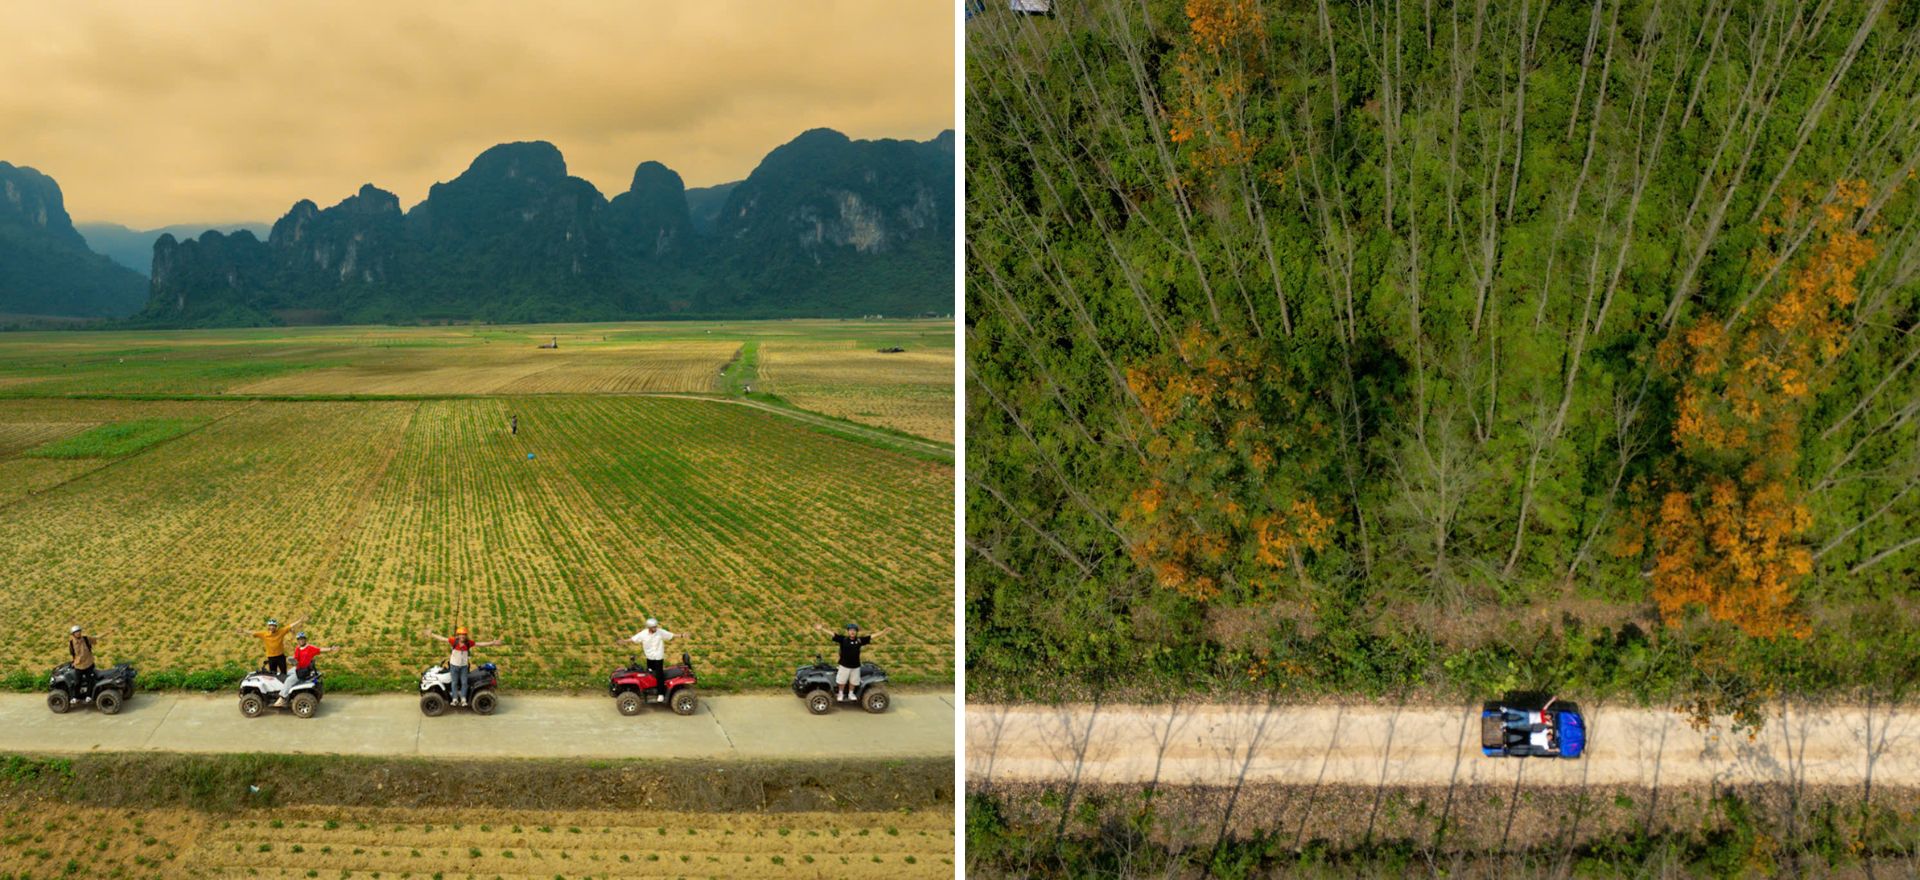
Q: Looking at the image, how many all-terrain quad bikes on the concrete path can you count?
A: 5